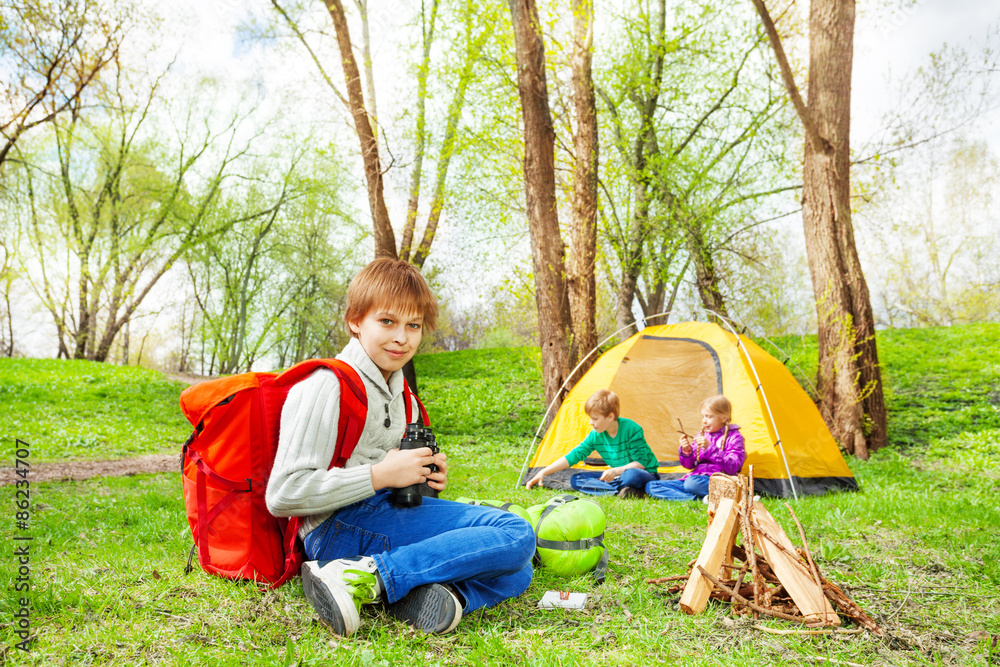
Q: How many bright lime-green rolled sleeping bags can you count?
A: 2